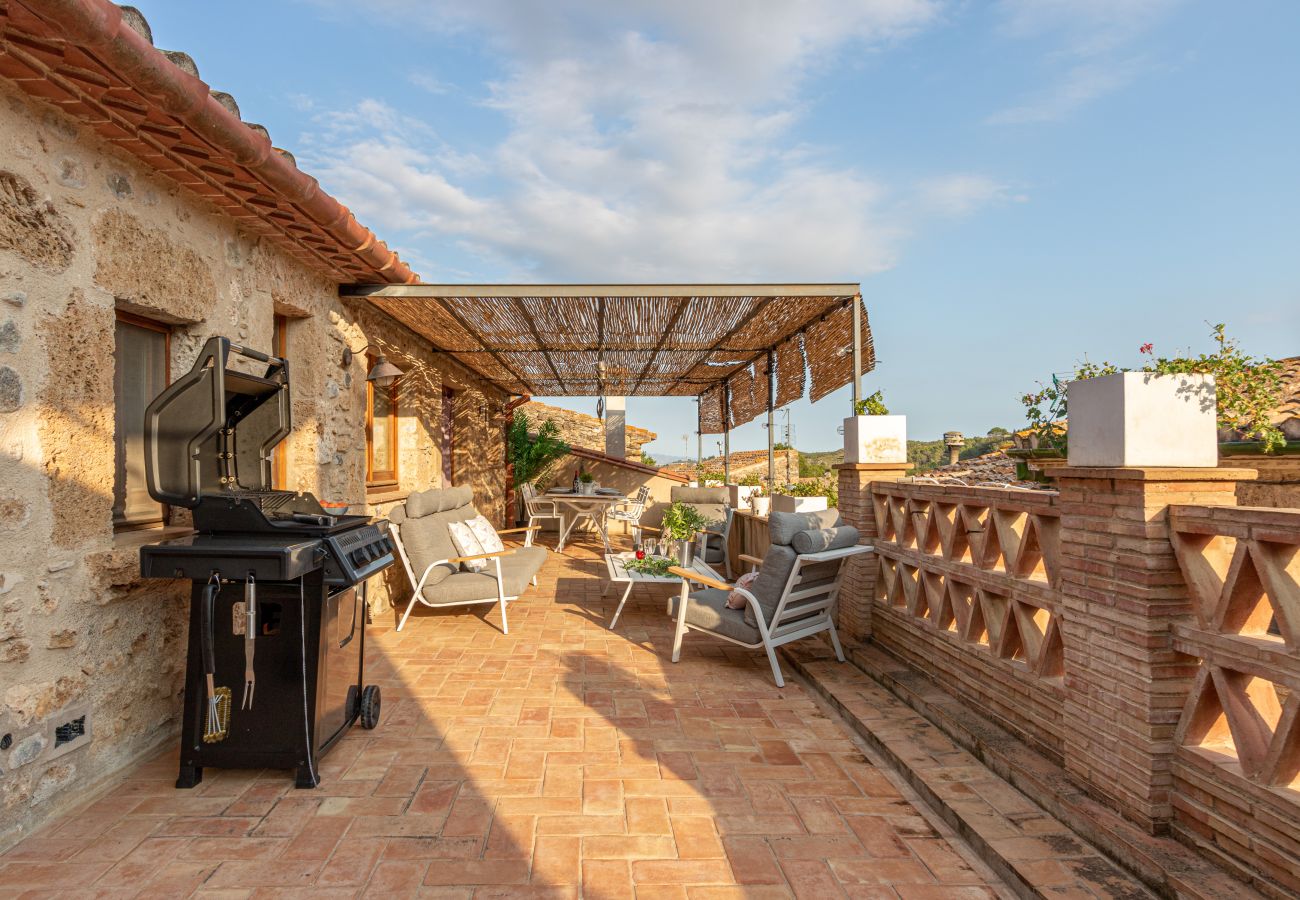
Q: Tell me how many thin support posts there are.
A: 4